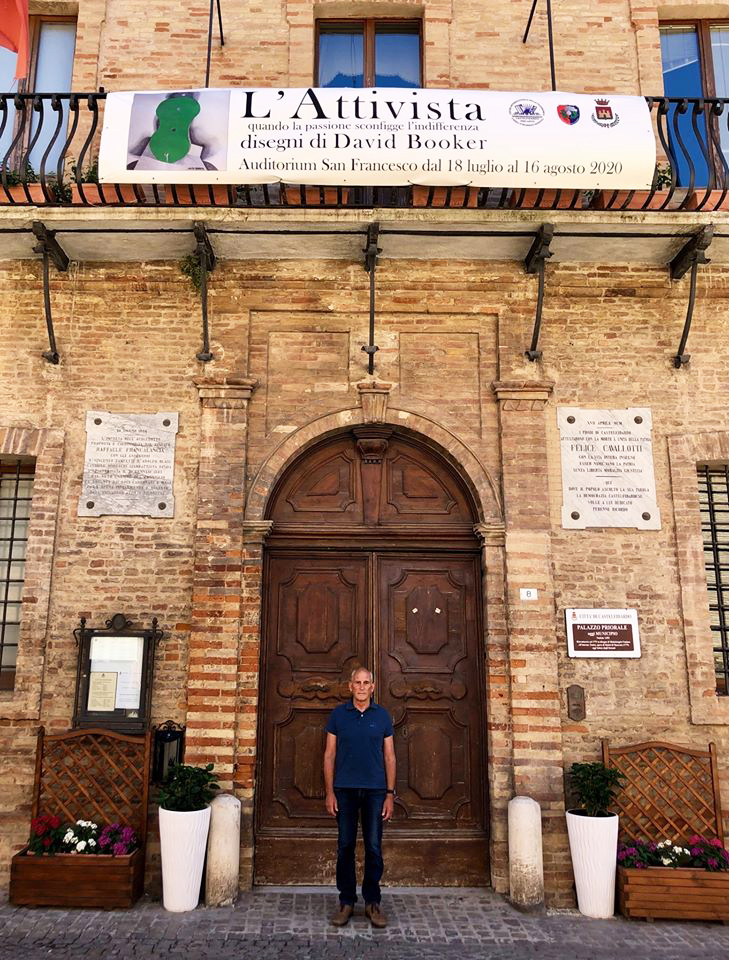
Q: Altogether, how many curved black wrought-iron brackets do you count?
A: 5